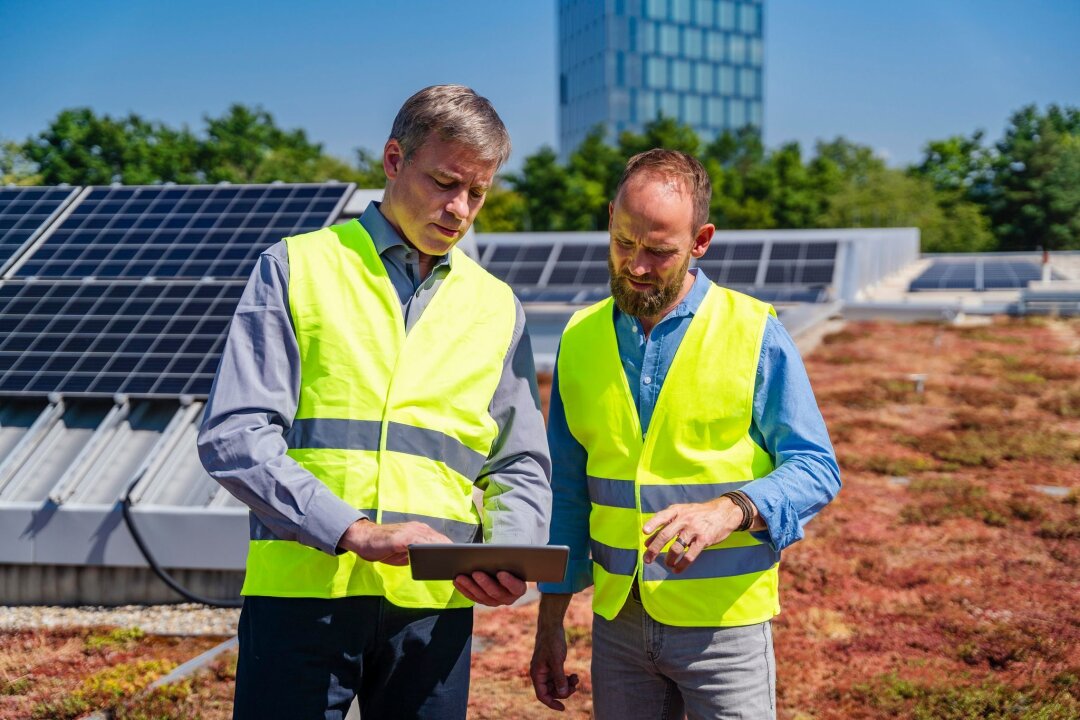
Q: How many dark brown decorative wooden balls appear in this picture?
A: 0